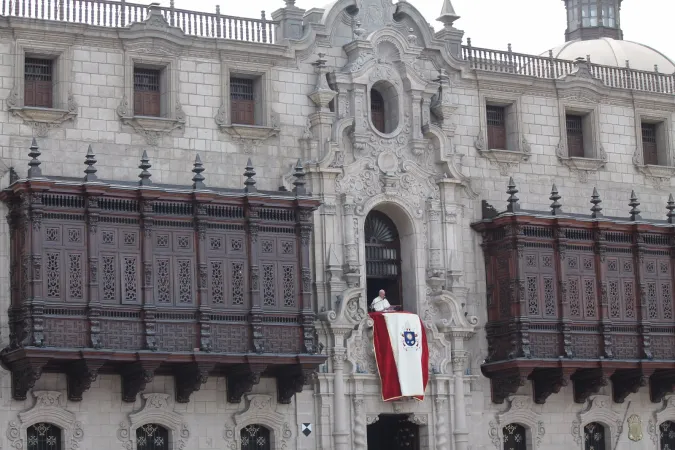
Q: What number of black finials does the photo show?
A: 11